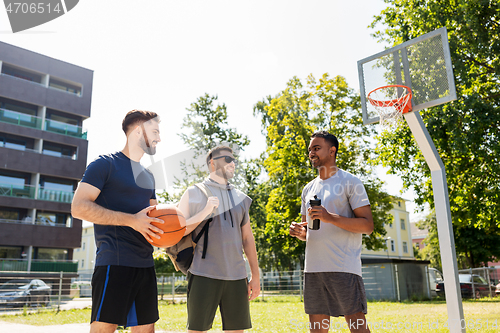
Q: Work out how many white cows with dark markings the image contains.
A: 0